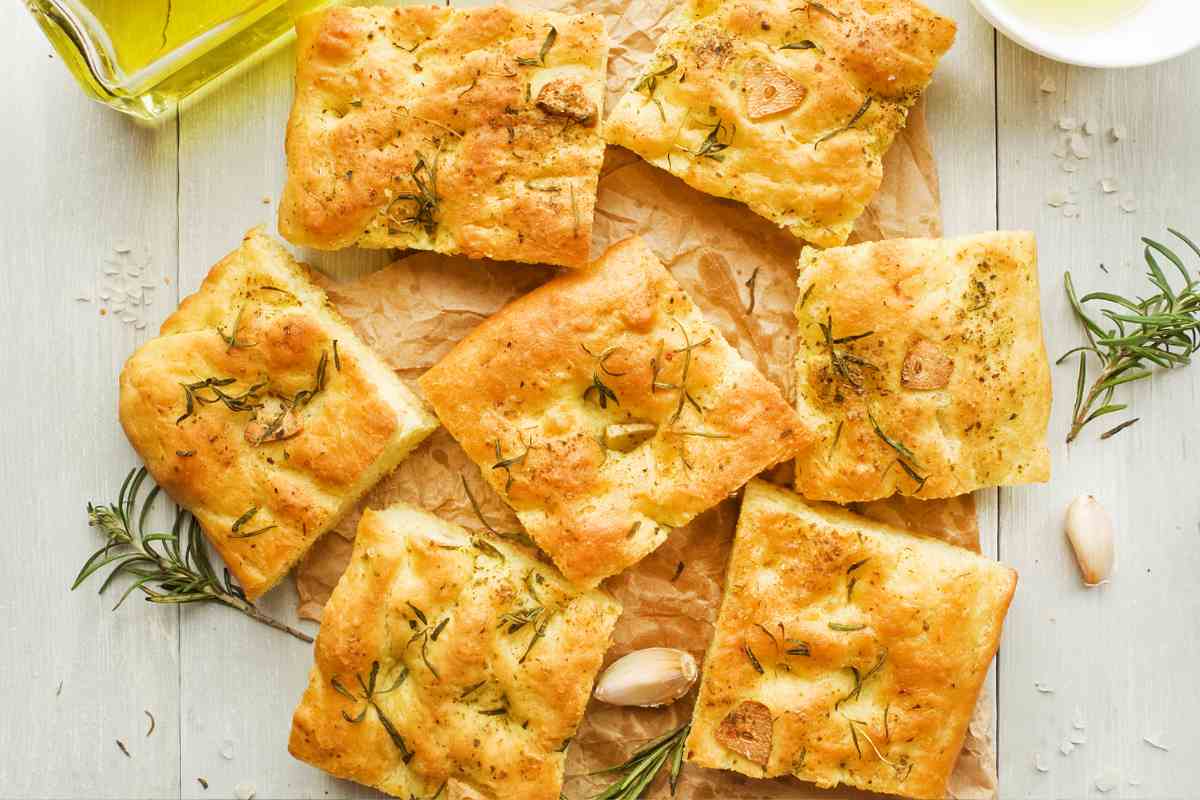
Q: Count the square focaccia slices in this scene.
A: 7